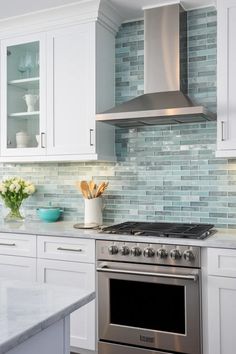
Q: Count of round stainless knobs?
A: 7